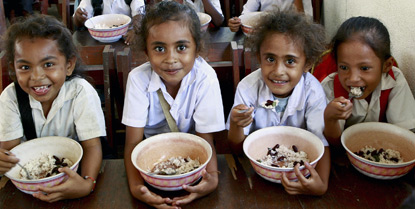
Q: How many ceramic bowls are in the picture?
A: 7